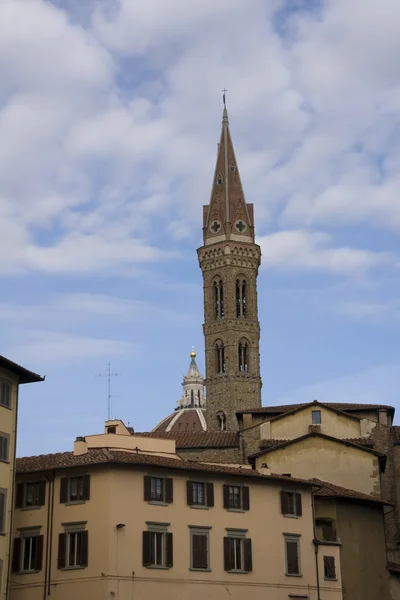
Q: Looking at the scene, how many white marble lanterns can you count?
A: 1